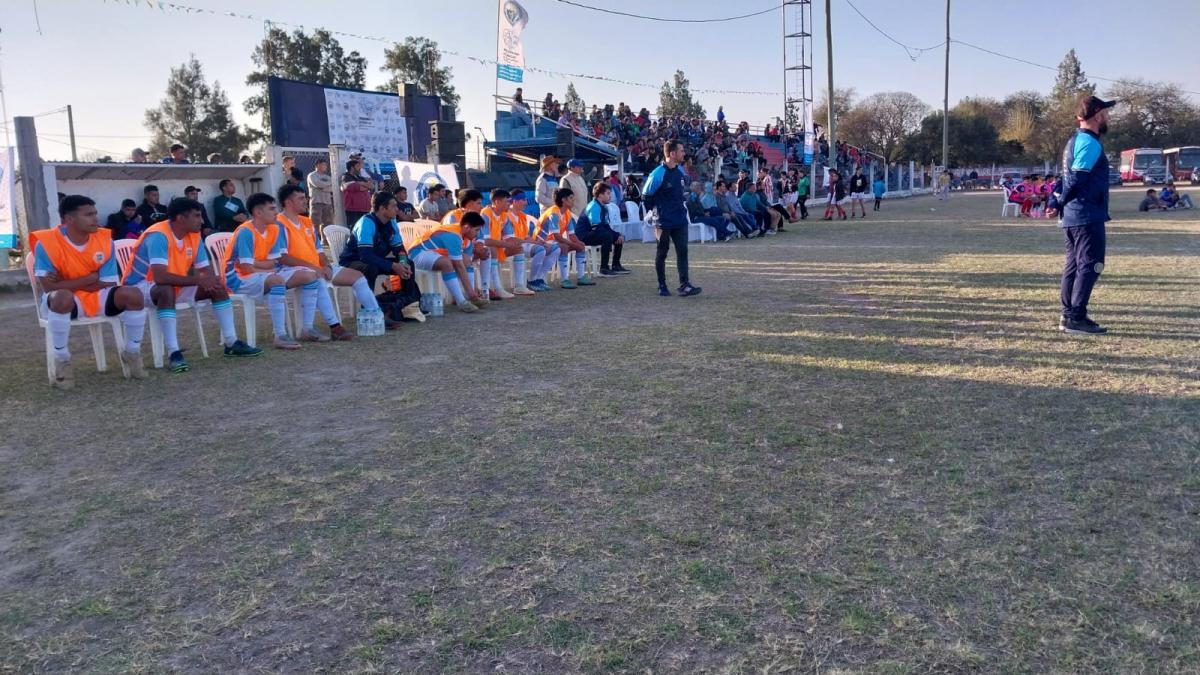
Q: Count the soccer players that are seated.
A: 9